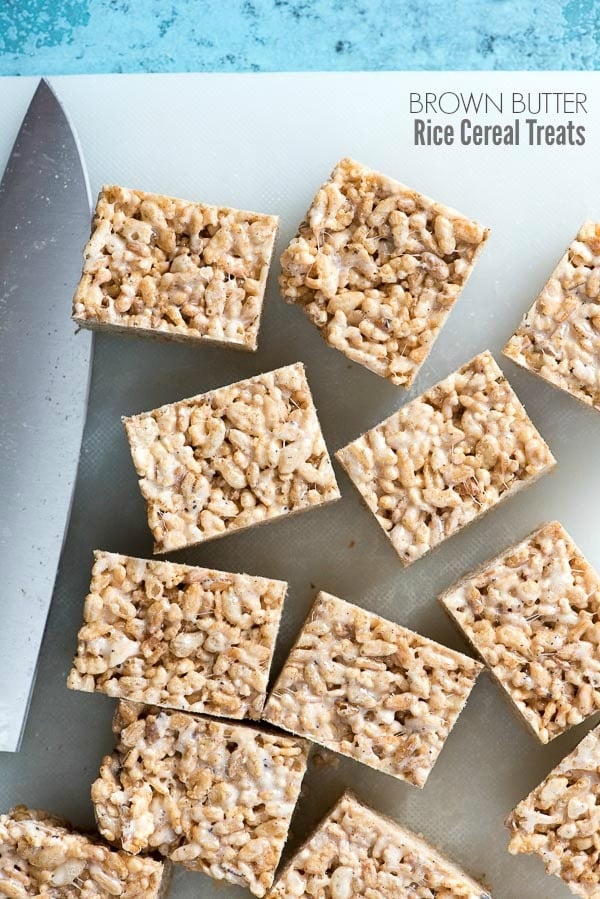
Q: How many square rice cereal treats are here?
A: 12